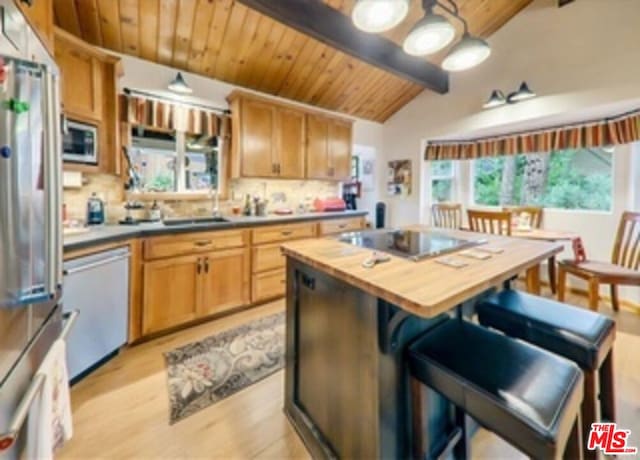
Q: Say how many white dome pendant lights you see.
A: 3